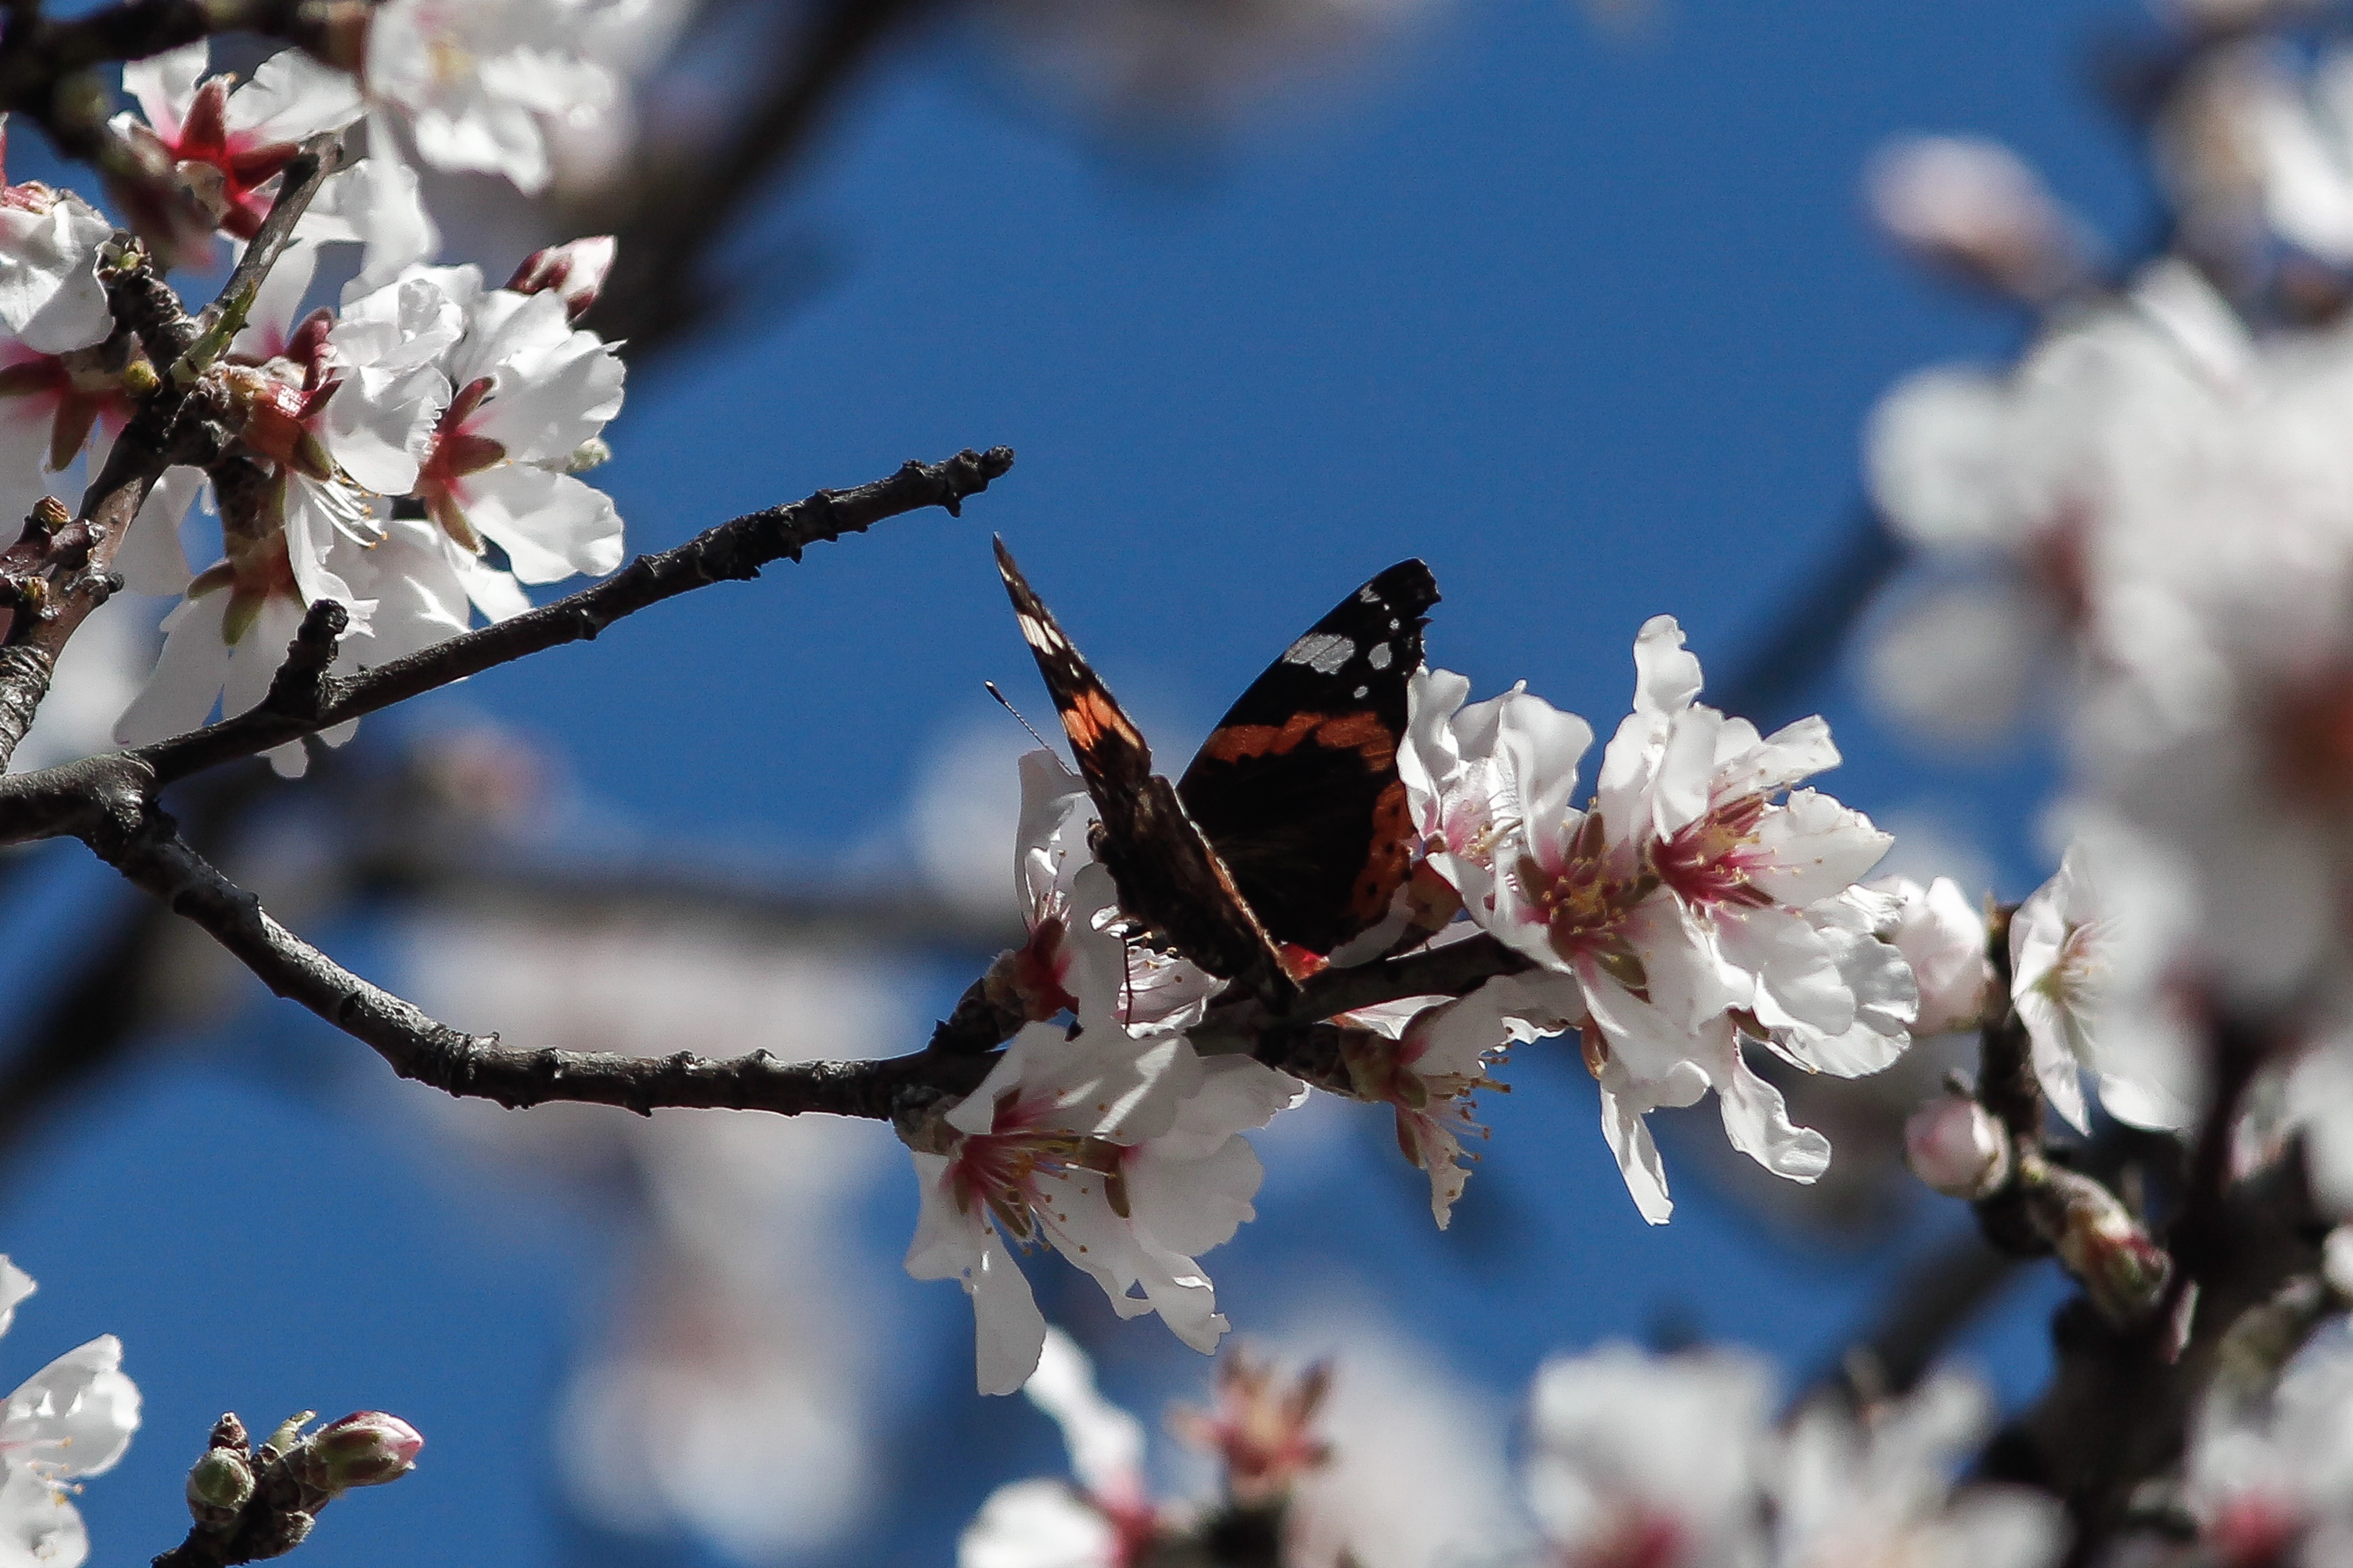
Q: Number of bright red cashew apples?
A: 0